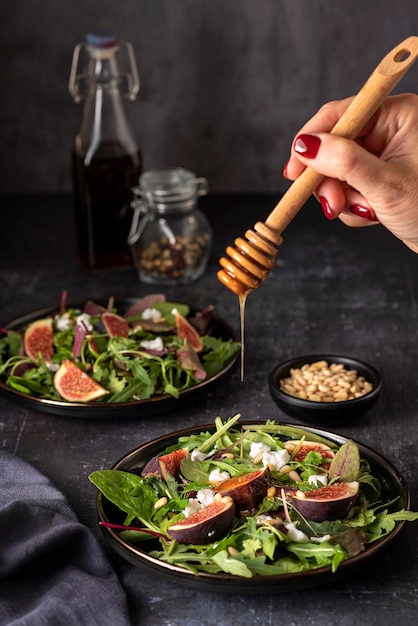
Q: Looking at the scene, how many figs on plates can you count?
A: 9